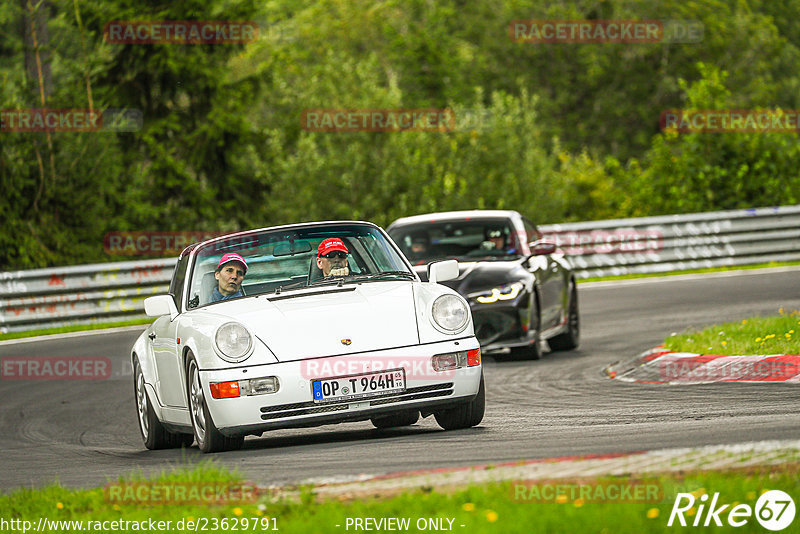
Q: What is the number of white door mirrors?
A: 2